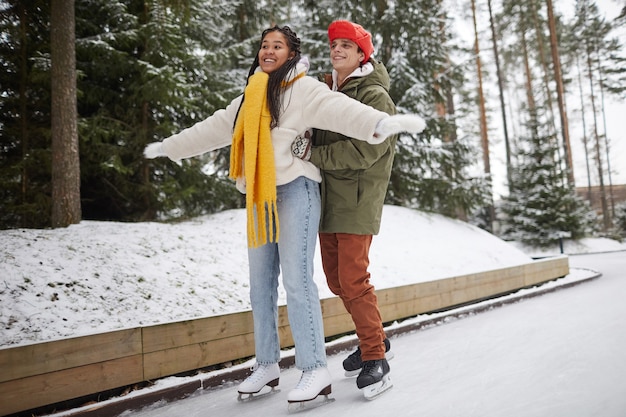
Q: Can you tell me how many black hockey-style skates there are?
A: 2